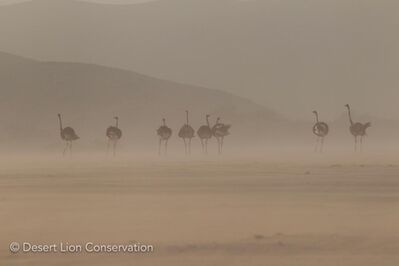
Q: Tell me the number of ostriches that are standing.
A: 8